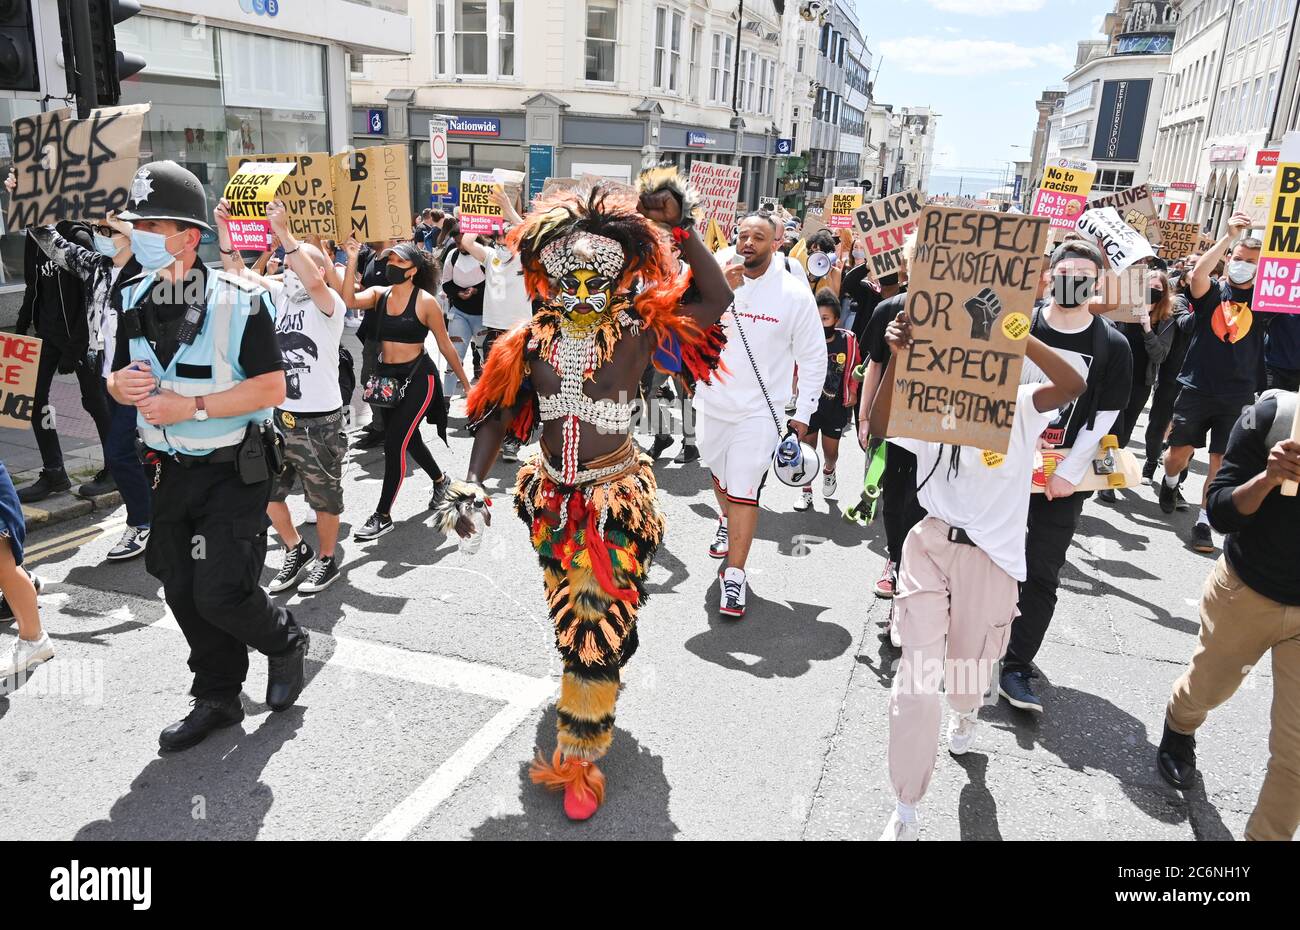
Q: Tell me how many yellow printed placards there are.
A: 5